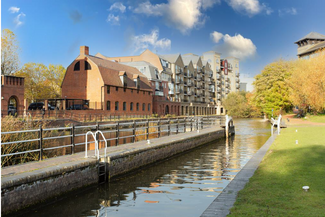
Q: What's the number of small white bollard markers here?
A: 4